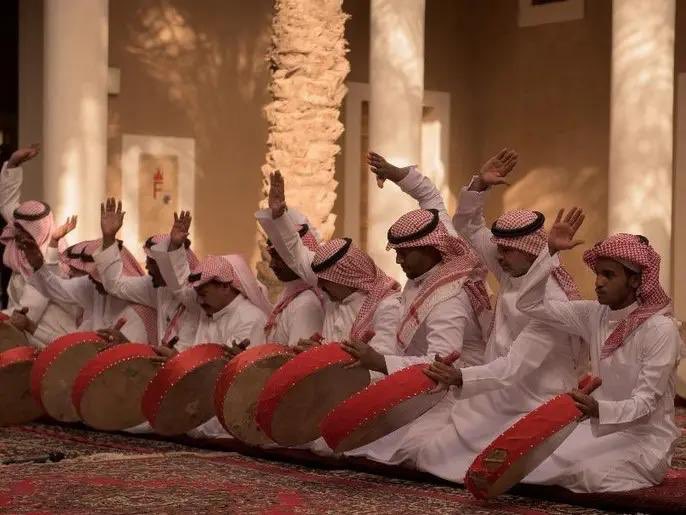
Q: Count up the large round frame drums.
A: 9